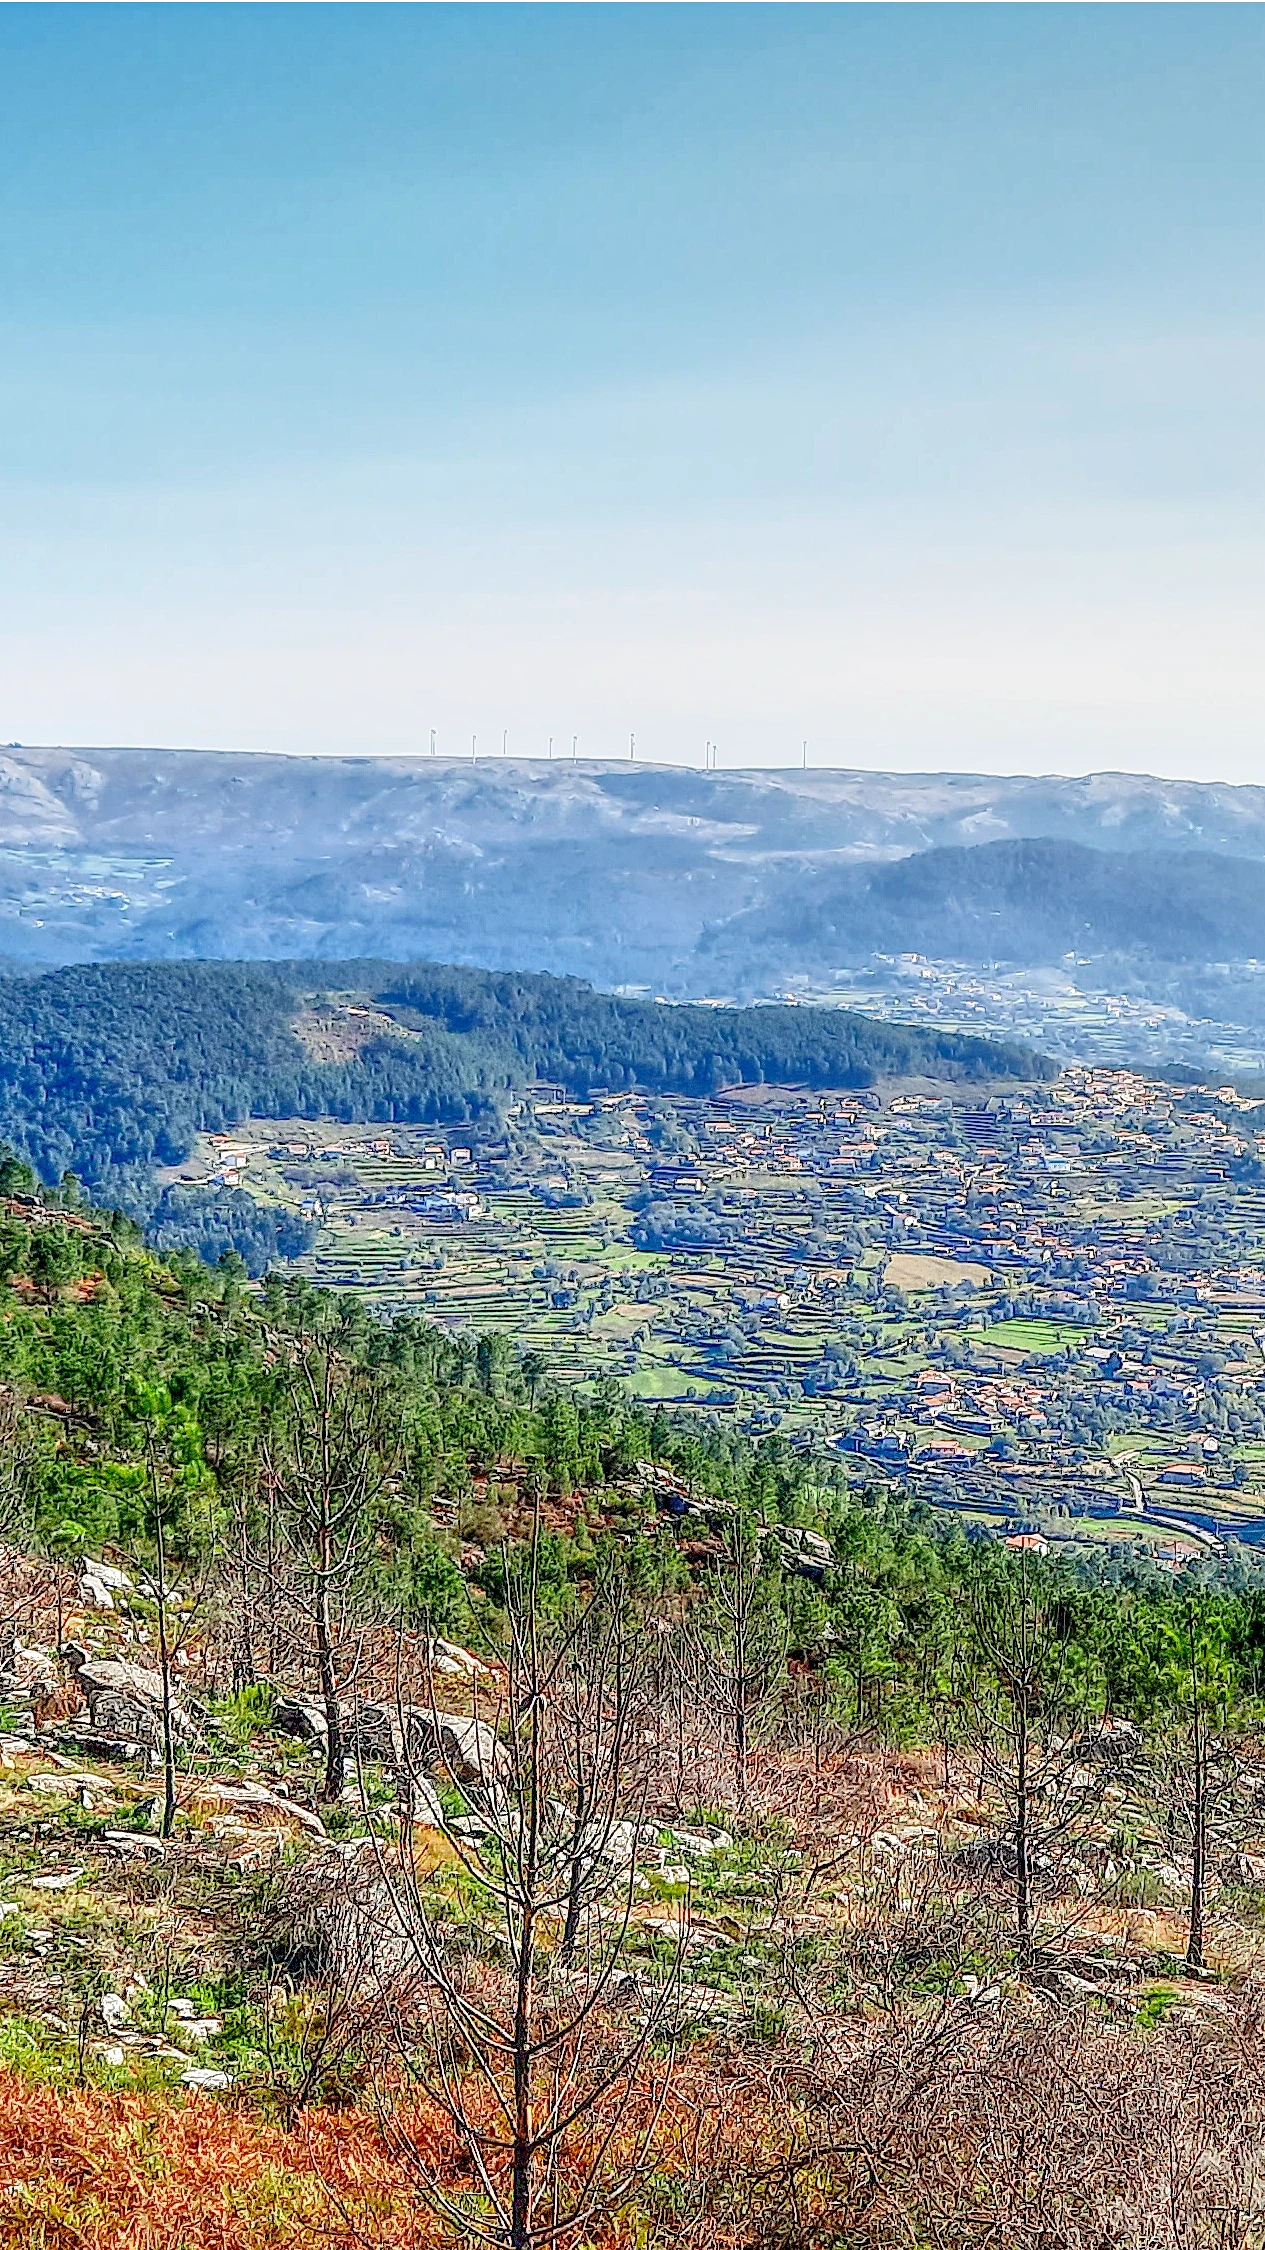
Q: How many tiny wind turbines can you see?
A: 9